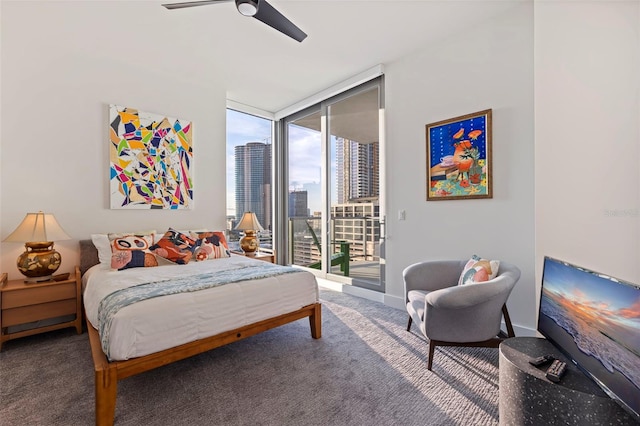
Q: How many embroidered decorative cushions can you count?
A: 4